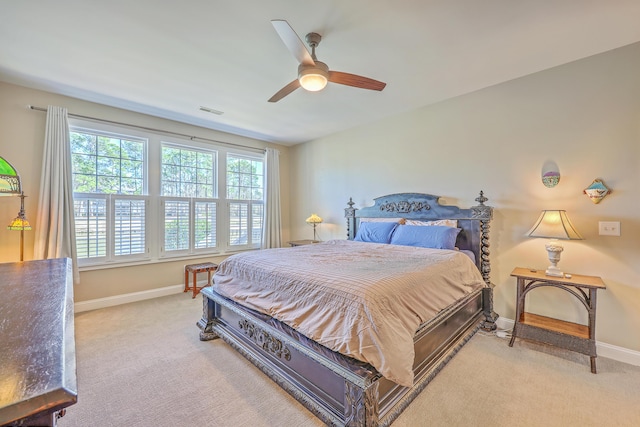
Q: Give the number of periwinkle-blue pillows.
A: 2